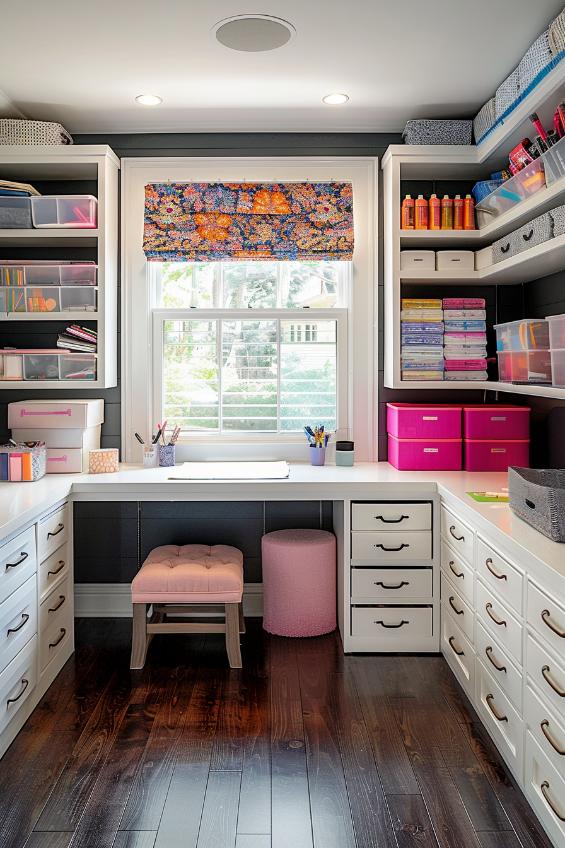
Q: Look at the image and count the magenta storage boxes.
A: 4